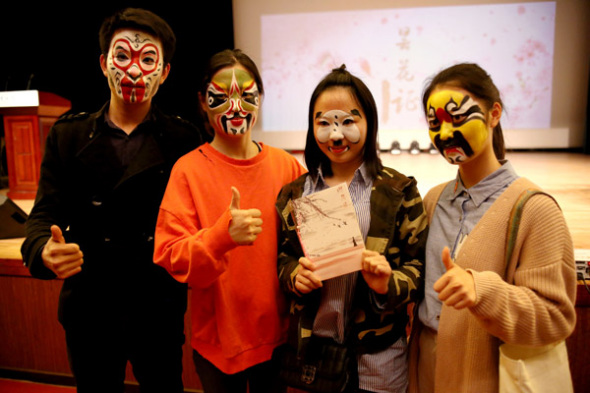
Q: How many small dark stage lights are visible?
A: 3